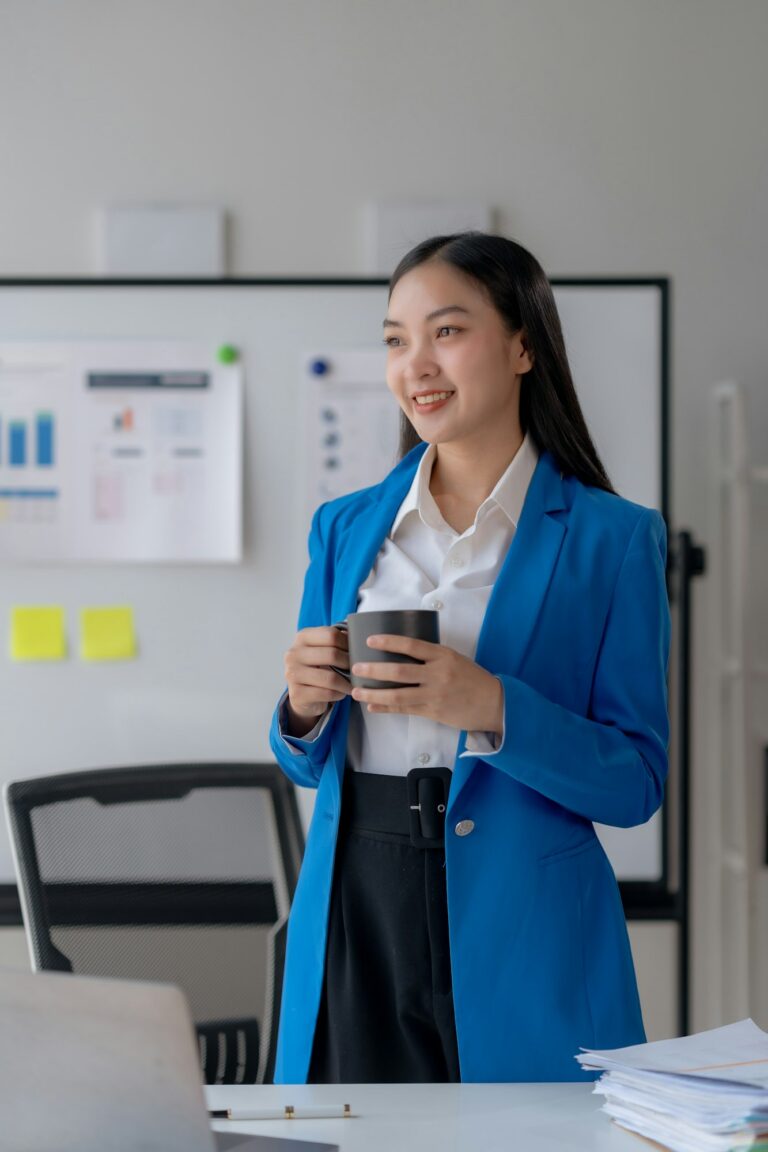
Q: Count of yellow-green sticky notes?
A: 2